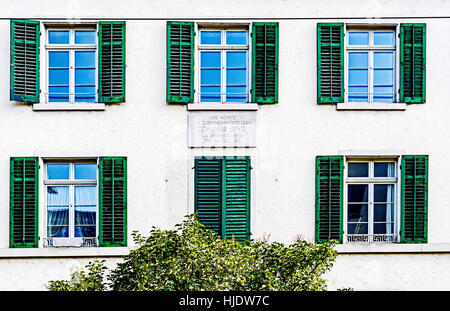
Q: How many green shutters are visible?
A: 12